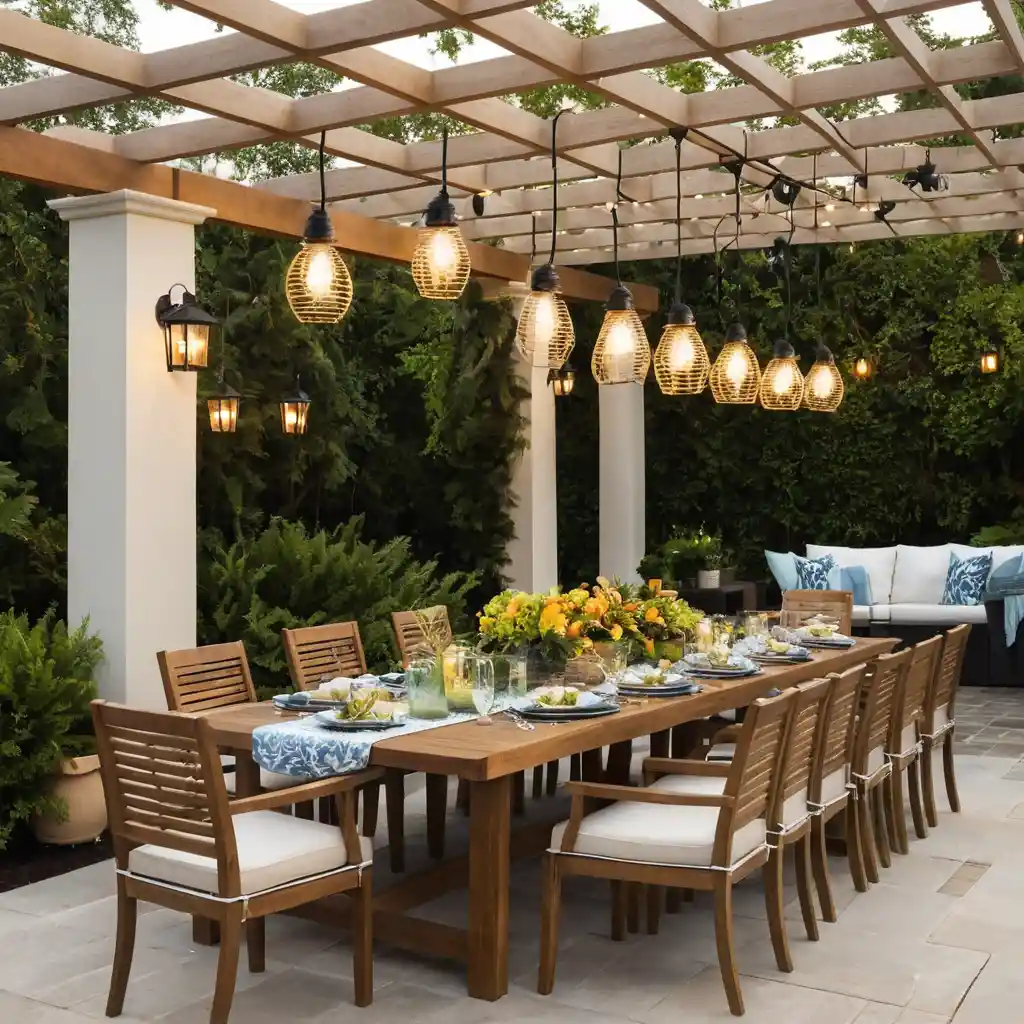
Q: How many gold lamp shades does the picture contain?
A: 8